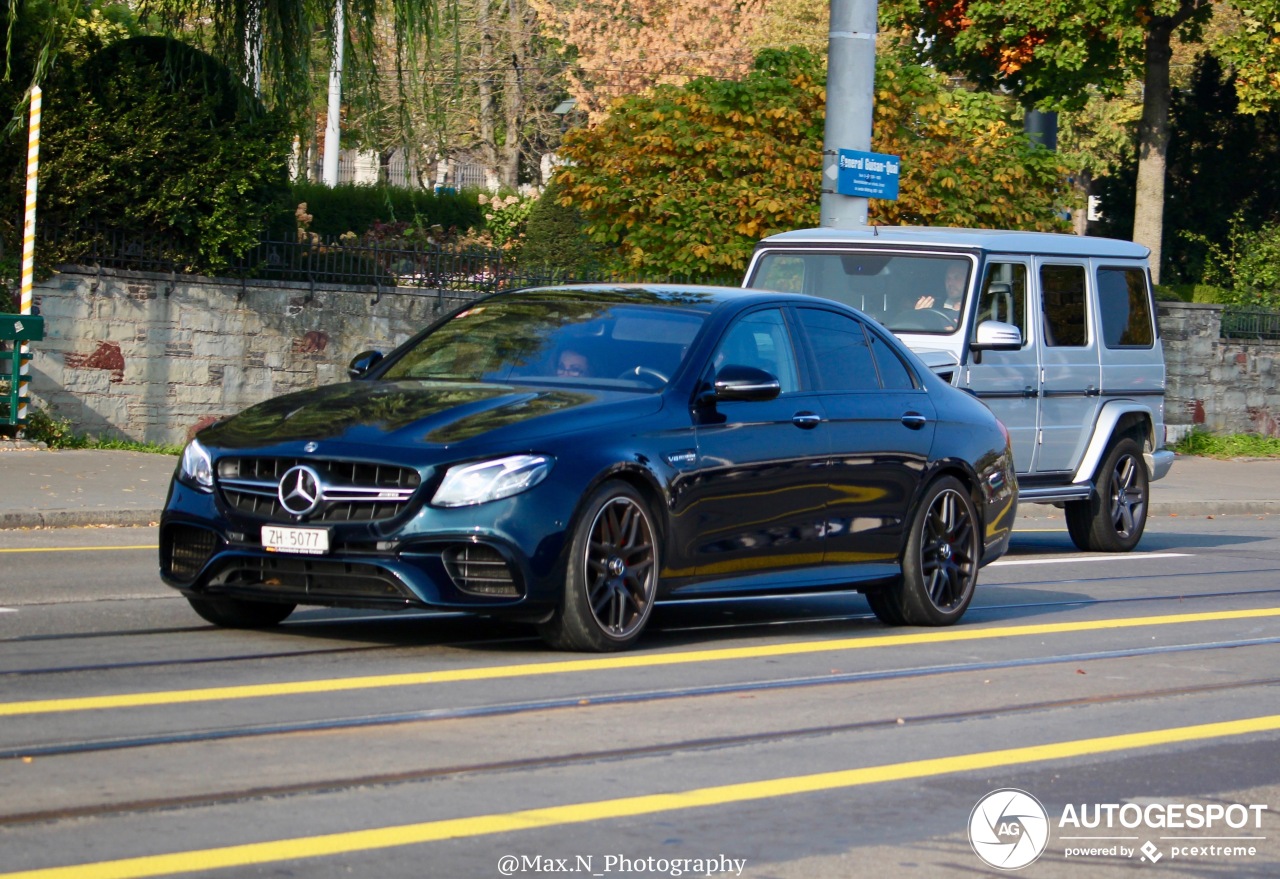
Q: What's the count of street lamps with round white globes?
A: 0